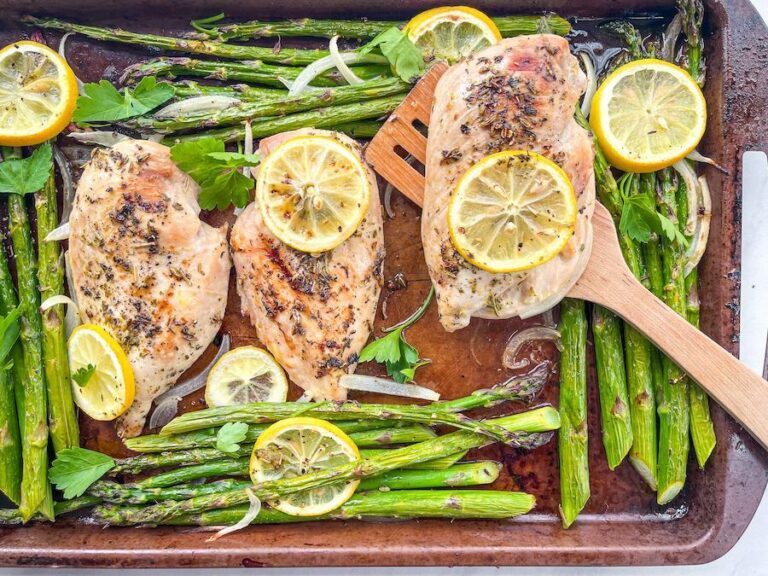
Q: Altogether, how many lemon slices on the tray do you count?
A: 8